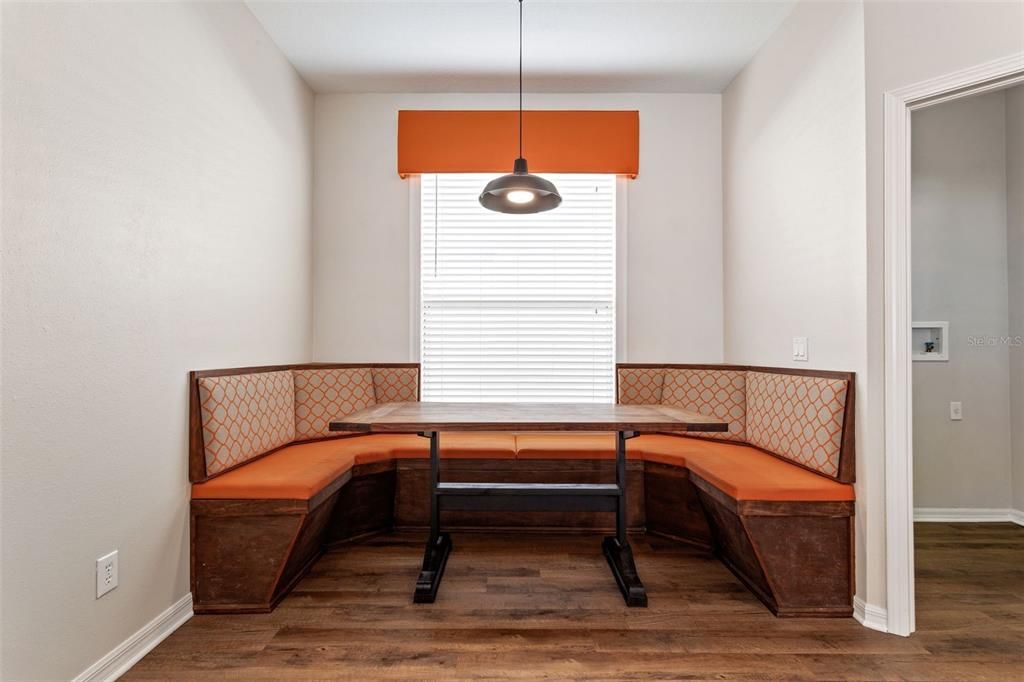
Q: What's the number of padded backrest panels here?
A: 6